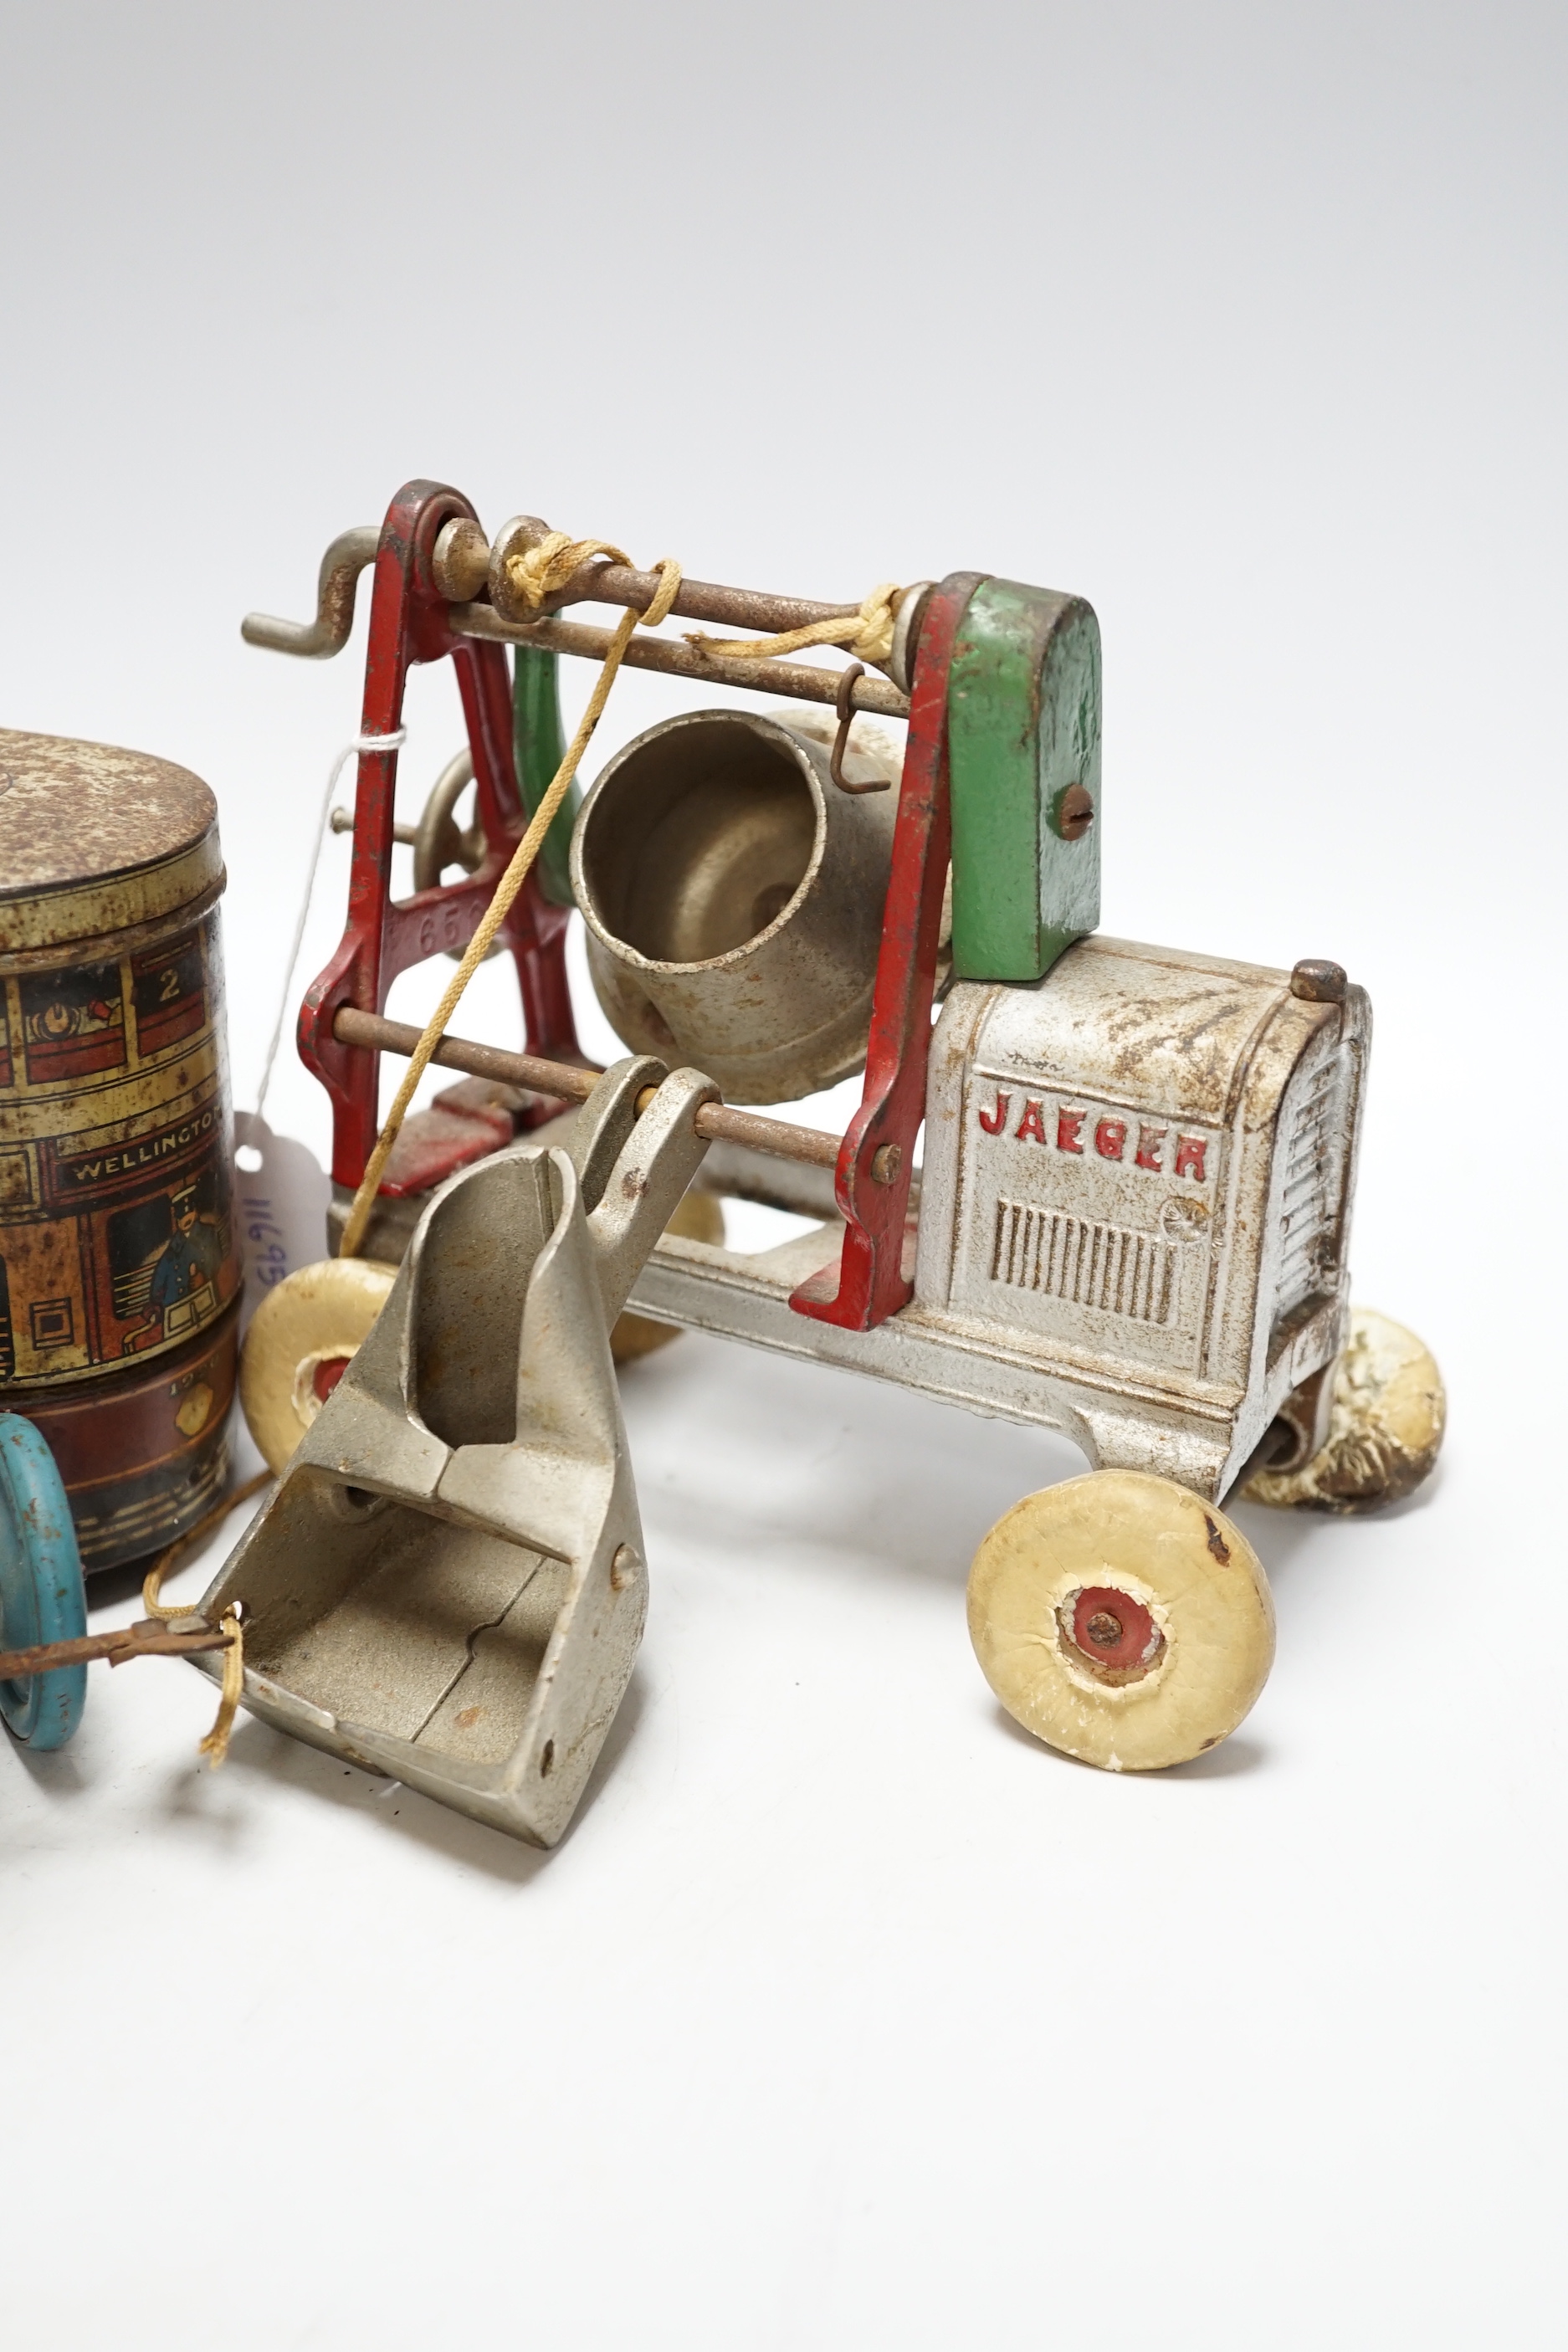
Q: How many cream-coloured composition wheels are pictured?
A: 4